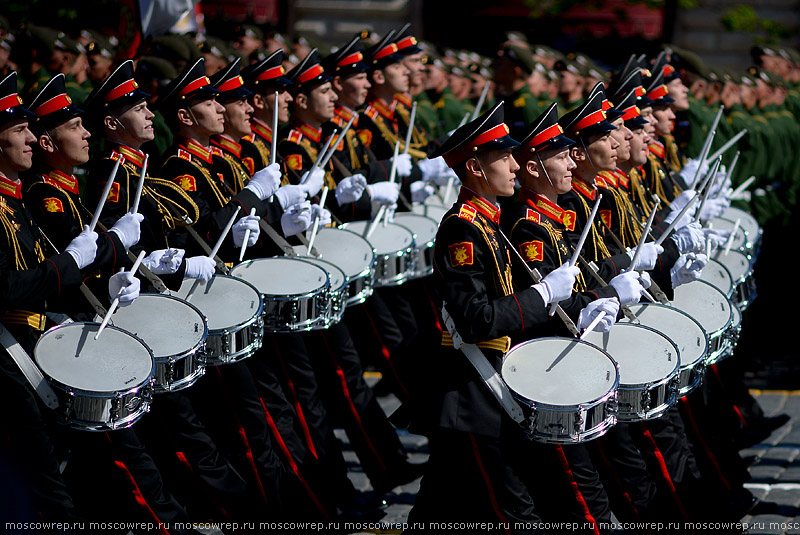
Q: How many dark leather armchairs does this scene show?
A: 0